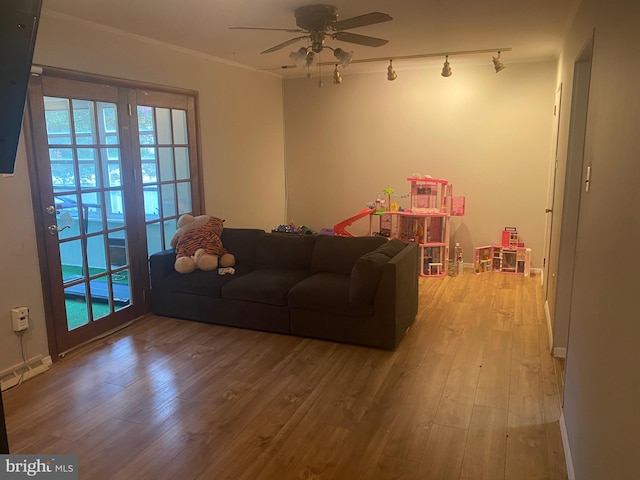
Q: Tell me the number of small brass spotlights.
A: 4